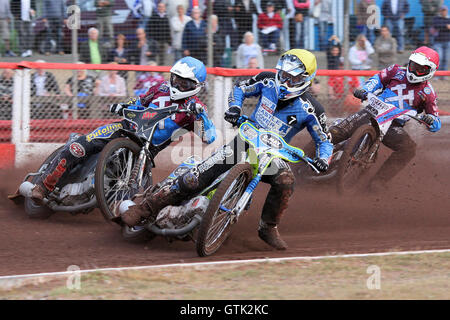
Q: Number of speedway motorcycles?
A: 3